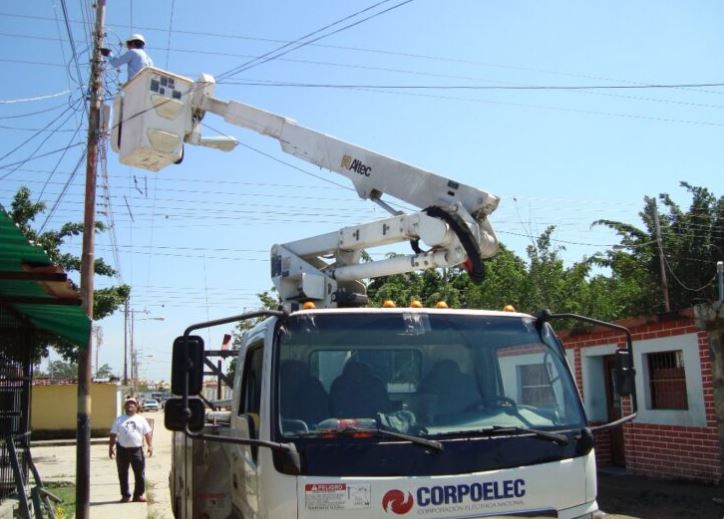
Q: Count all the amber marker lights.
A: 5